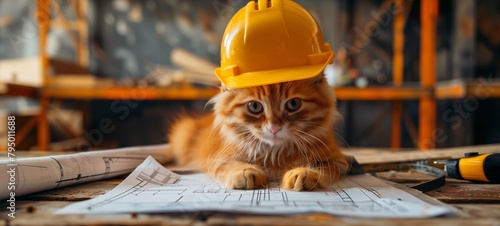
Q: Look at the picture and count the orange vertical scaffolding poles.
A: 4